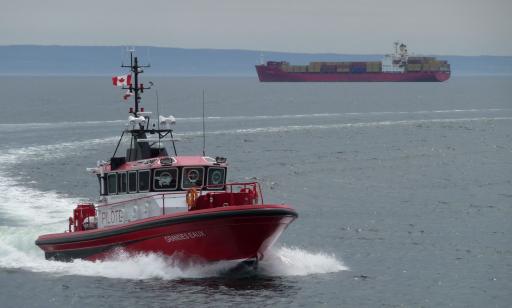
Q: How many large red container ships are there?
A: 1